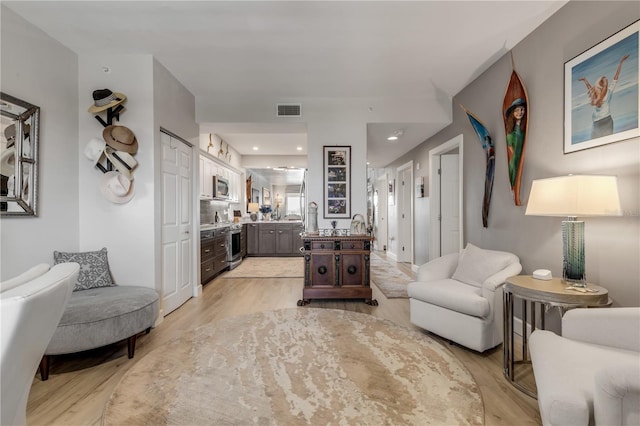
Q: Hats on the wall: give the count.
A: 5